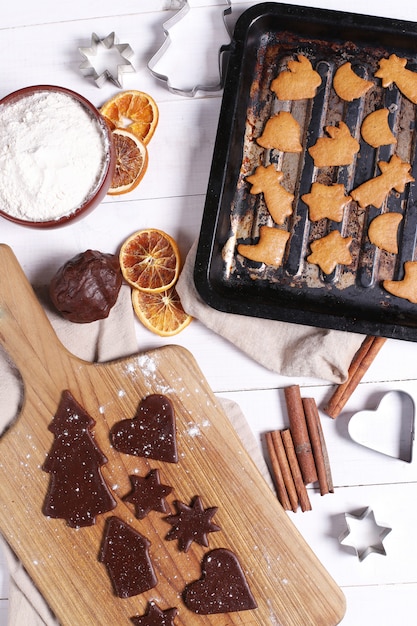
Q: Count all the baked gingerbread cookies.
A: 13